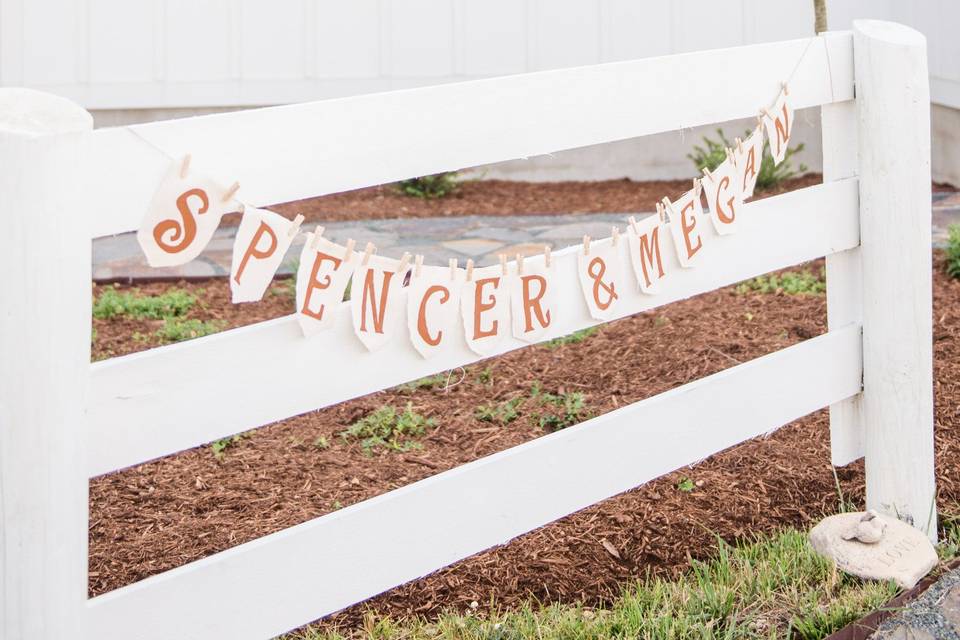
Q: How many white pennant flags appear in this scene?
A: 13